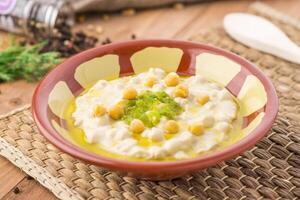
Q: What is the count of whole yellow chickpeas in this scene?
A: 10